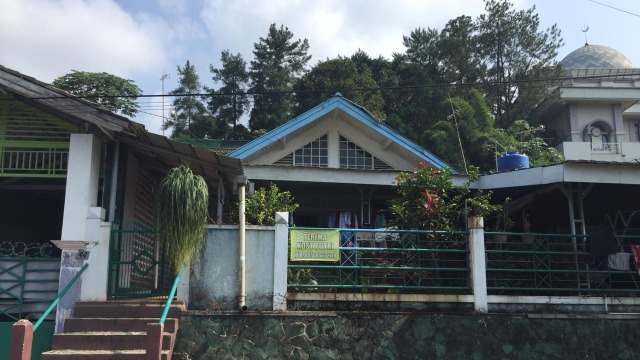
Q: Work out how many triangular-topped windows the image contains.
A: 2